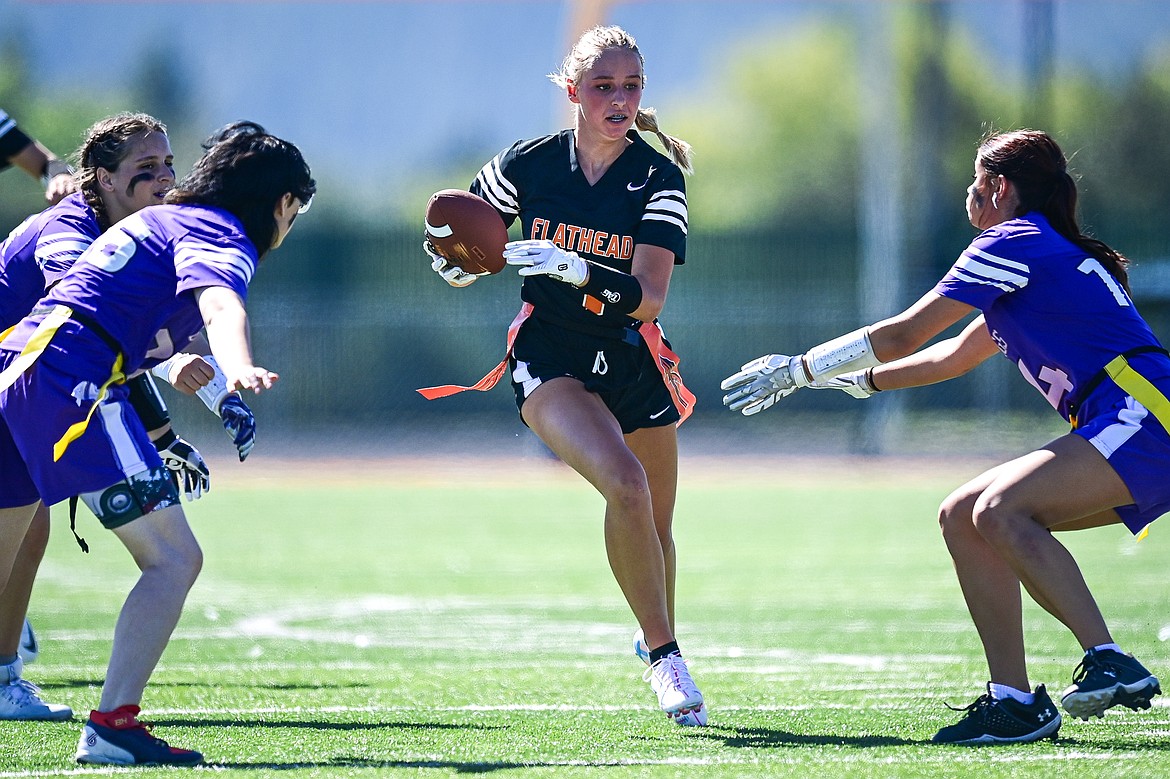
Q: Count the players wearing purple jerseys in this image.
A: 3